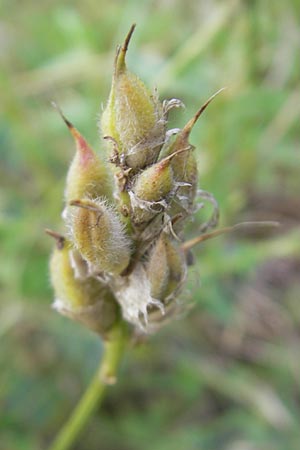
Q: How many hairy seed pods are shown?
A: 7